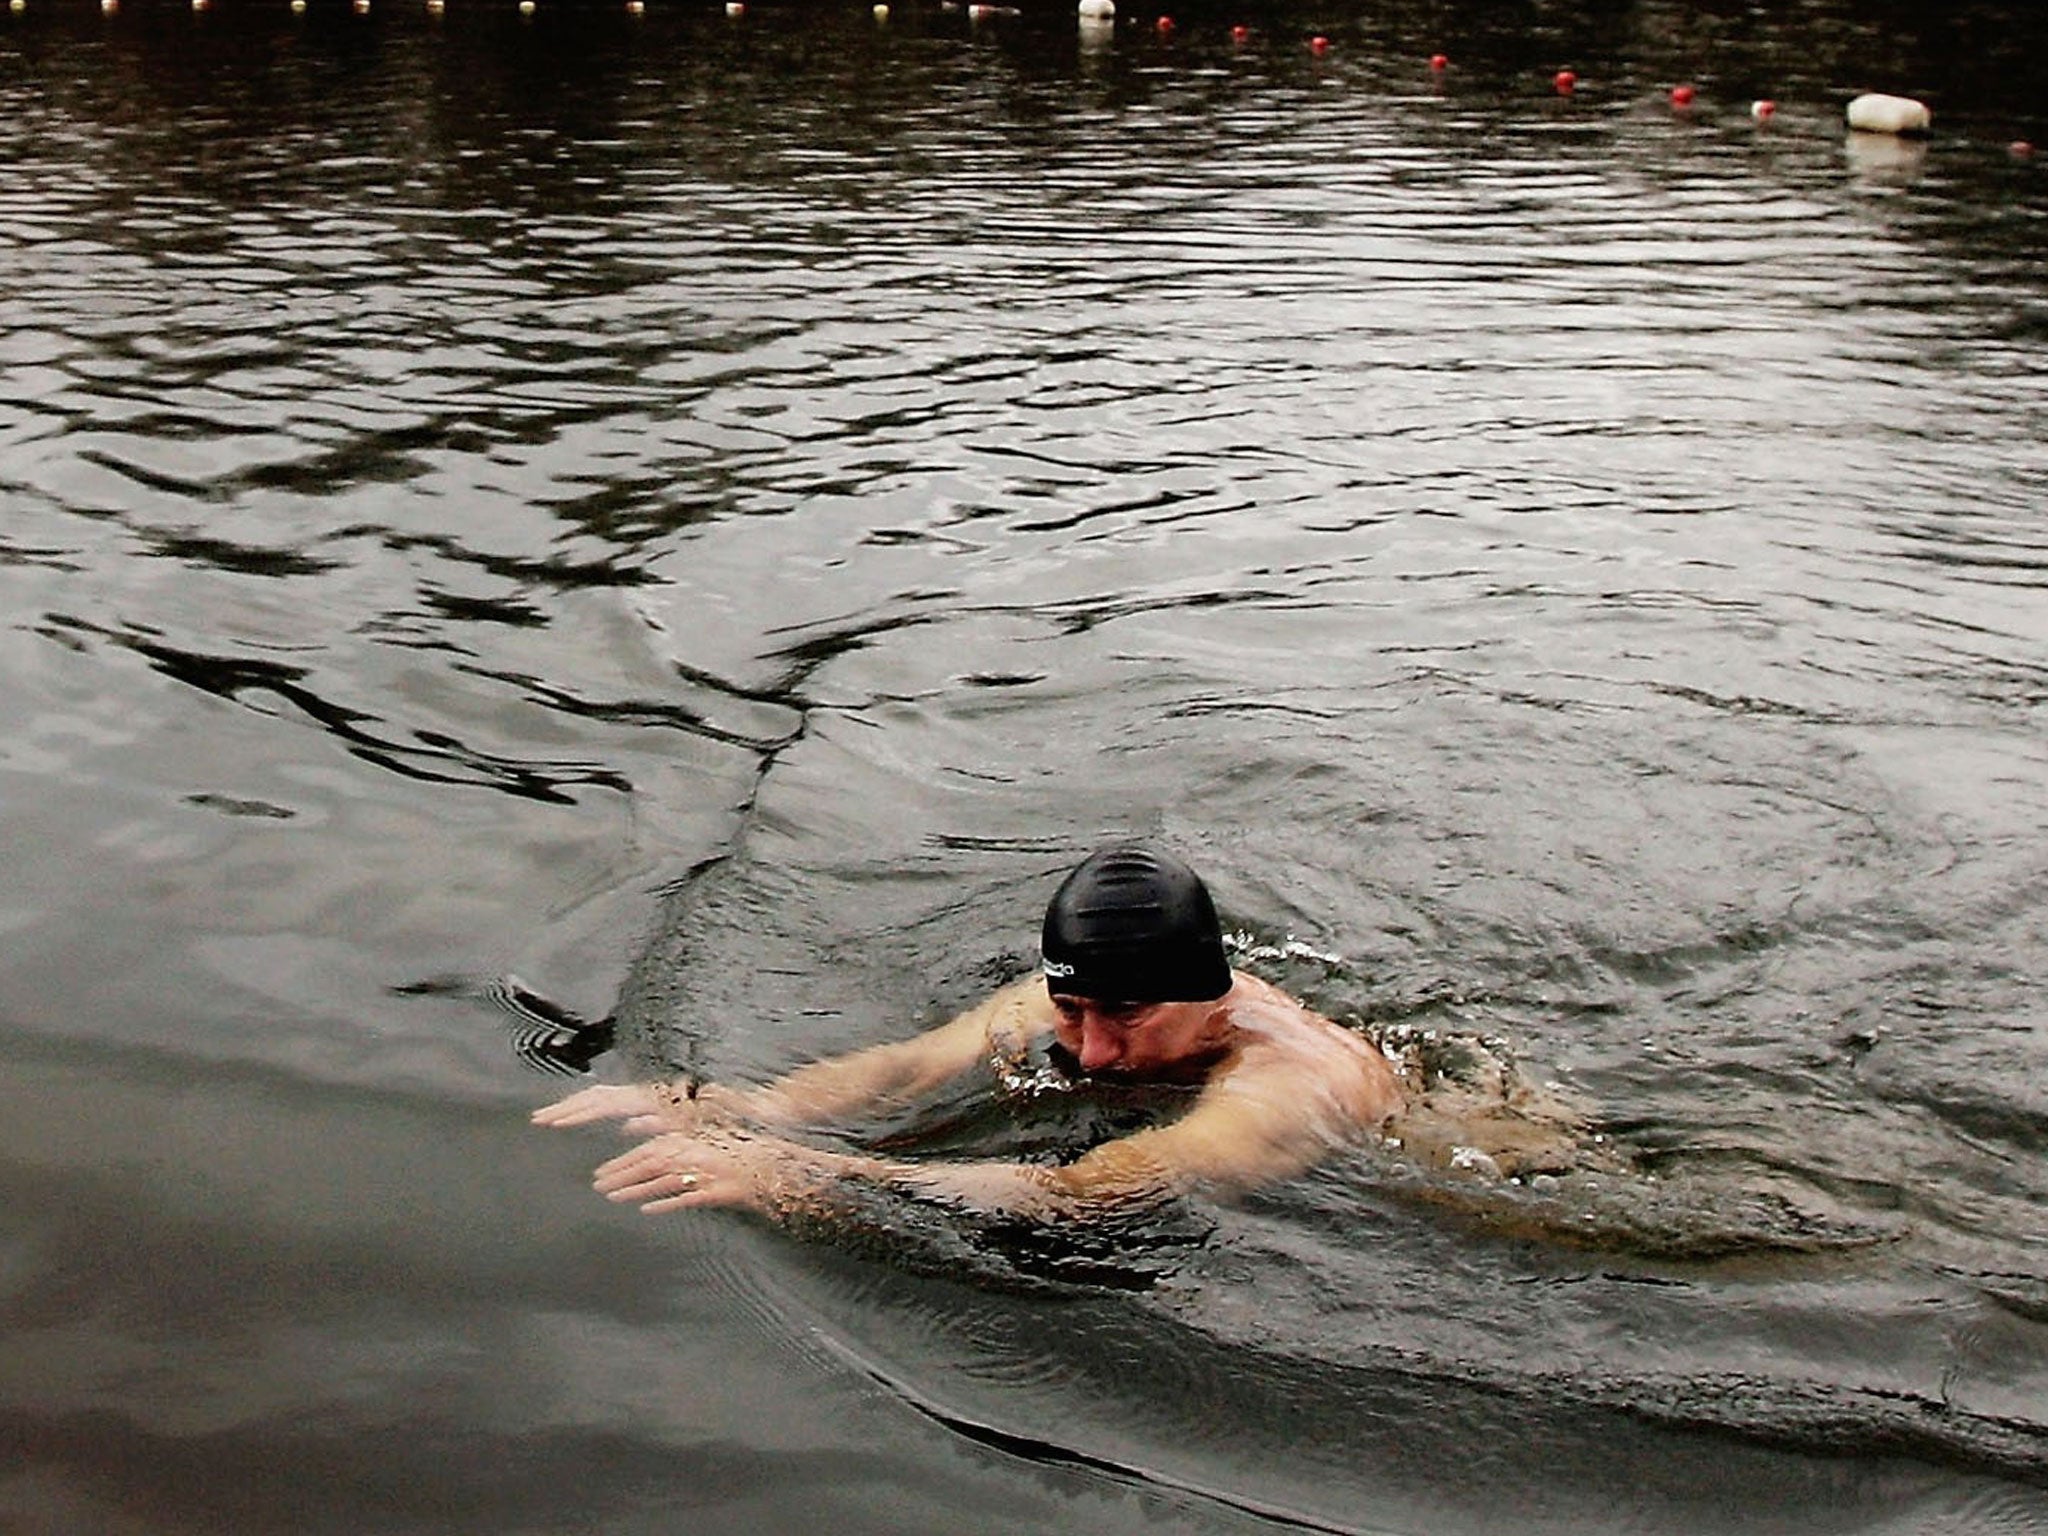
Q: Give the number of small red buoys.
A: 8